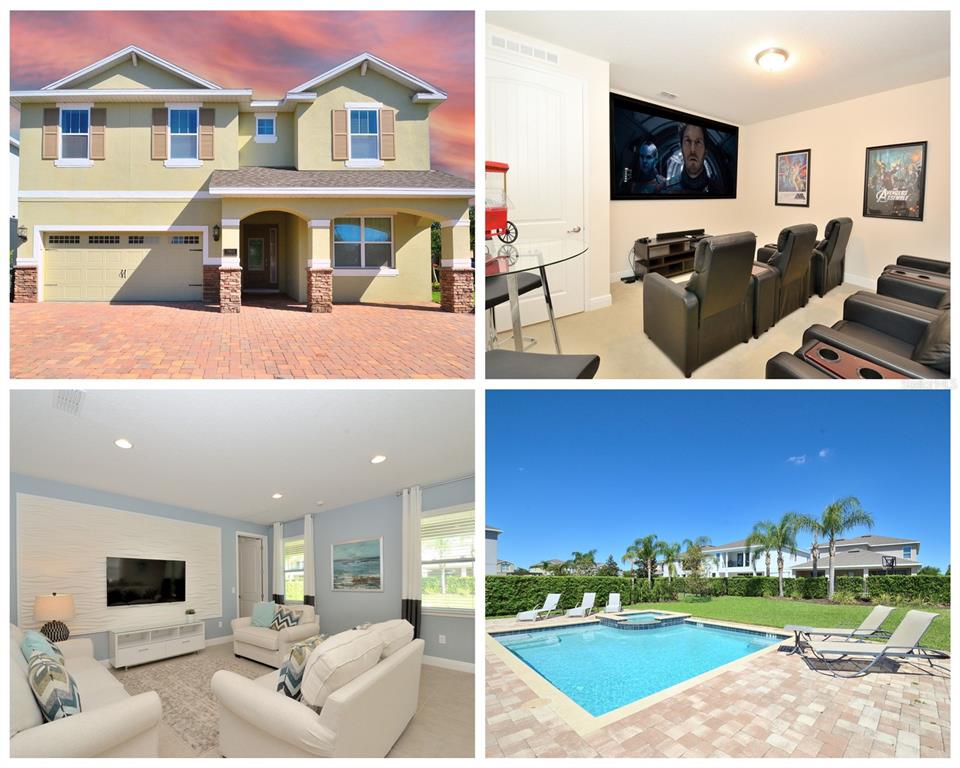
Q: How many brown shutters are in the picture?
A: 6